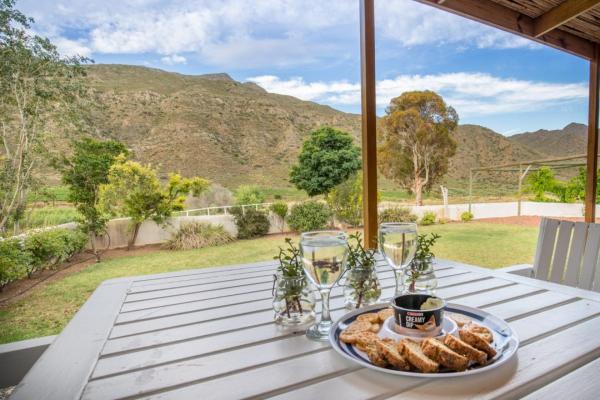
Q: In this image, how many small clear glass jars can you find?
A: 3